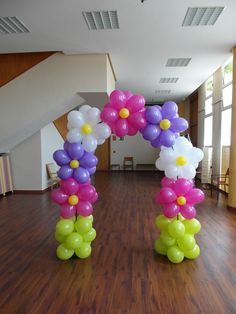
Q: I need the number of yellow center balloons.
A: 7